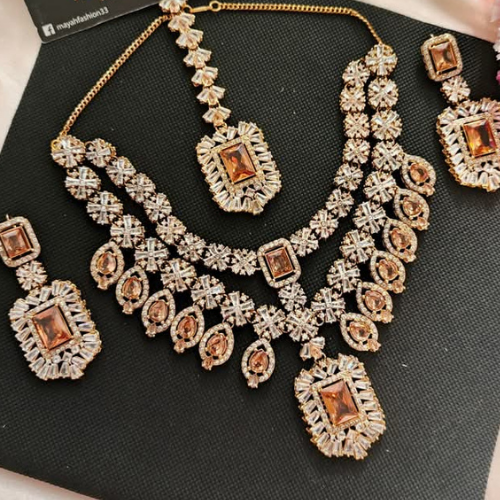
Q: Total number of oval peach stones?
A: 12